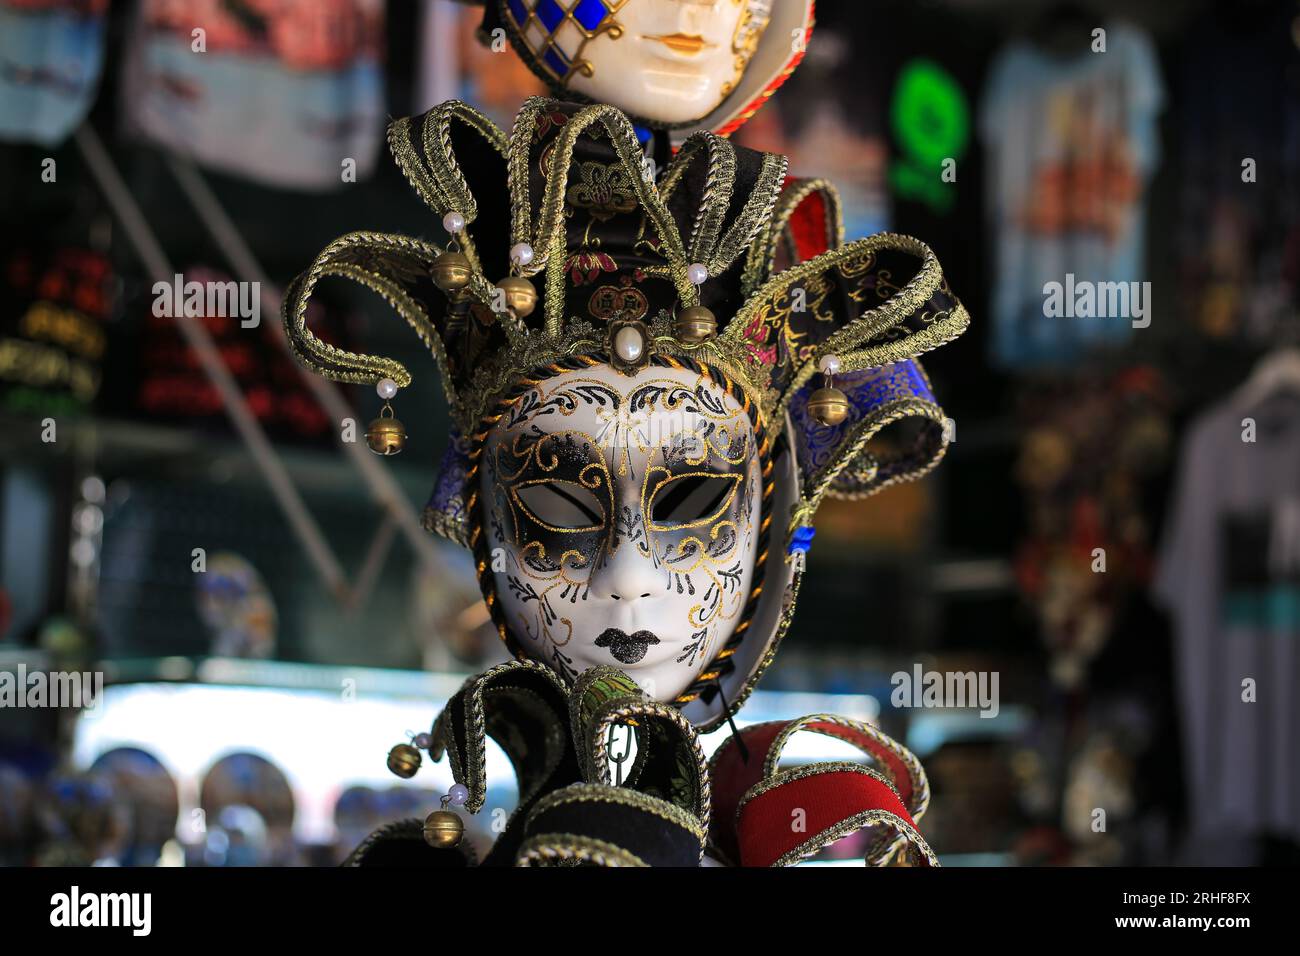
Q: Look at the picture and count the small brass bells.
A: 7